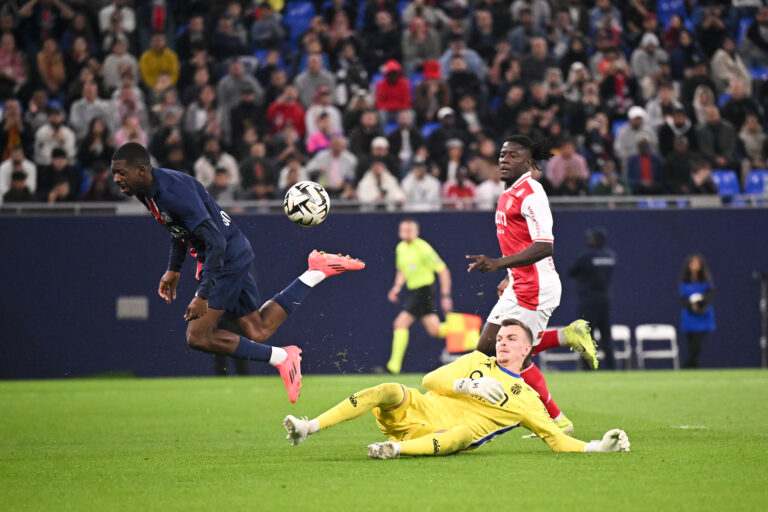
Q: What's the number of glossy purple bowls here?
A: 0